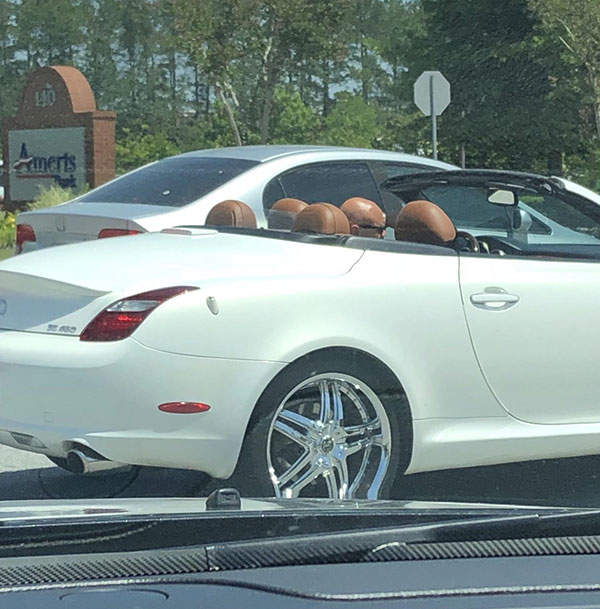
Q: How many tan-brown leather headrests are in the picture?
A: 4